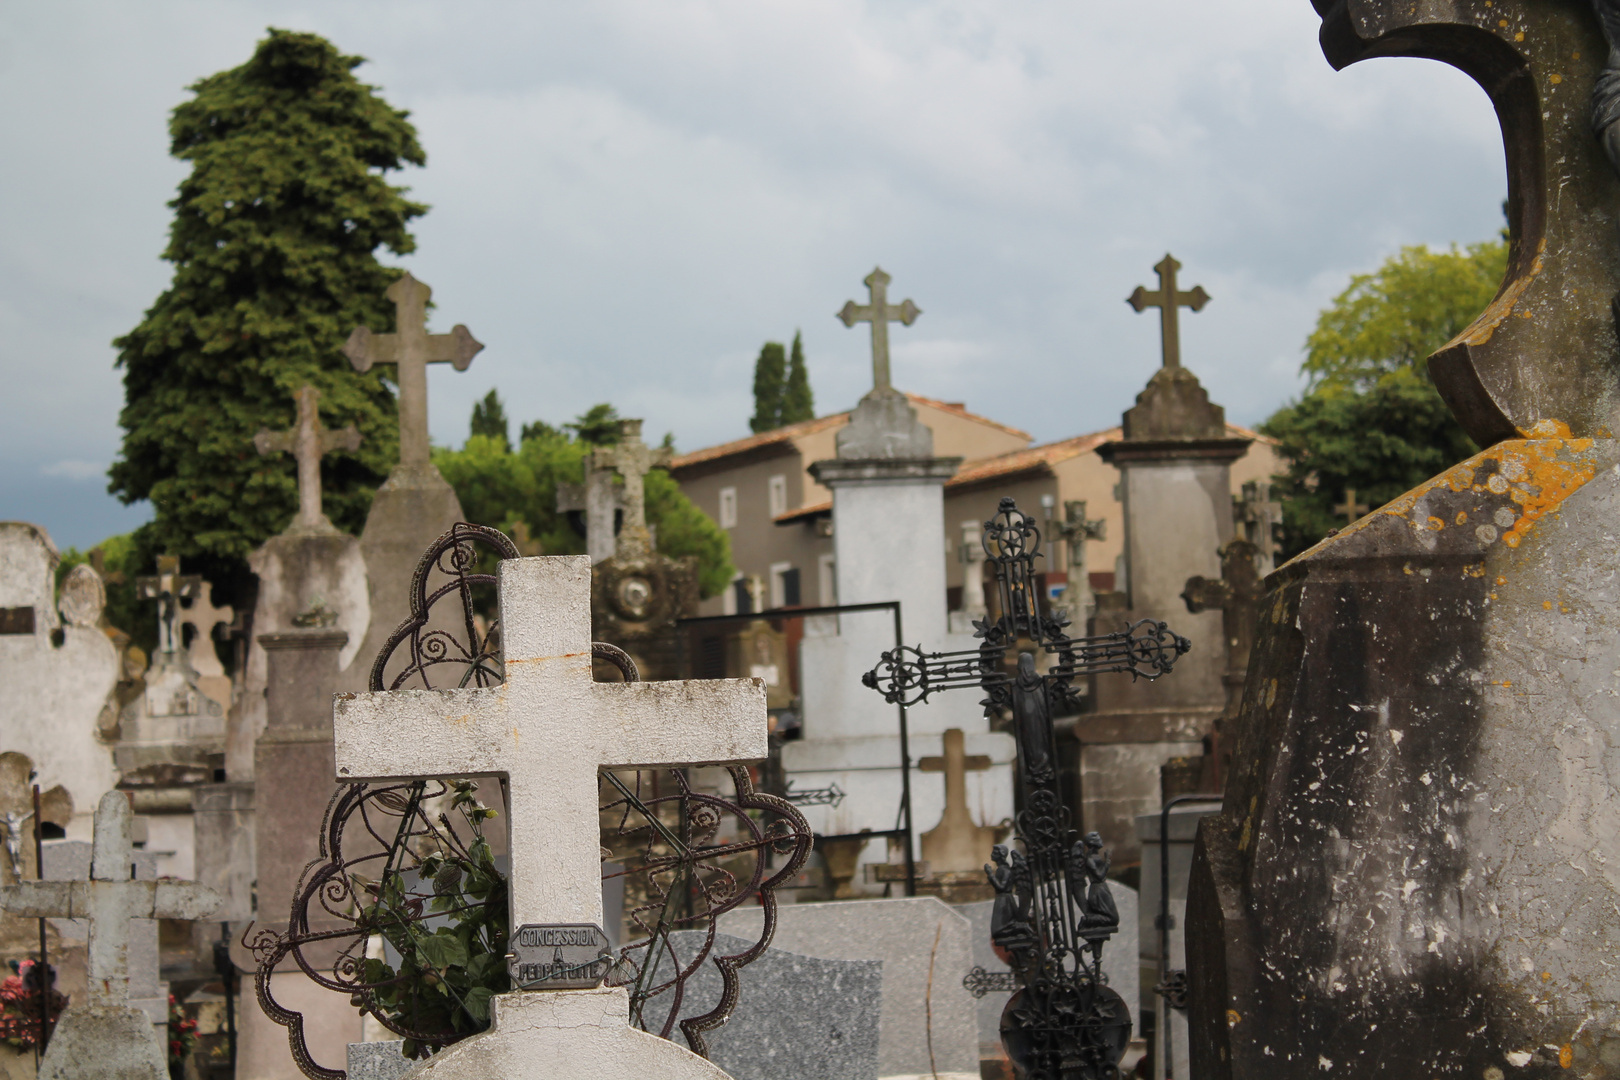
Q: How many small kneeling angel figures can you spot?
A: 2